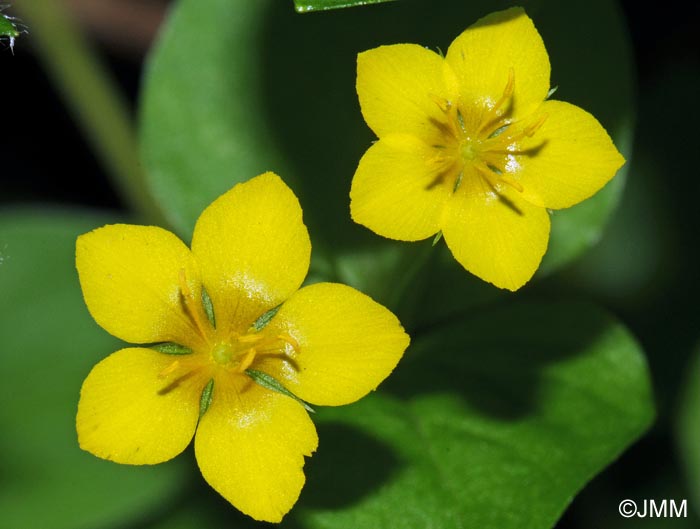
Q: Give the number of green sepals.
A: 10